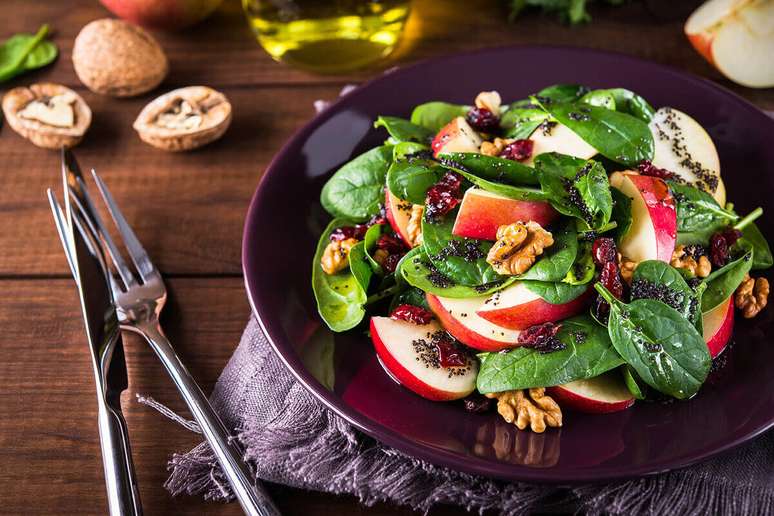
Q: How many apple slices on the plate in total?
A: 11